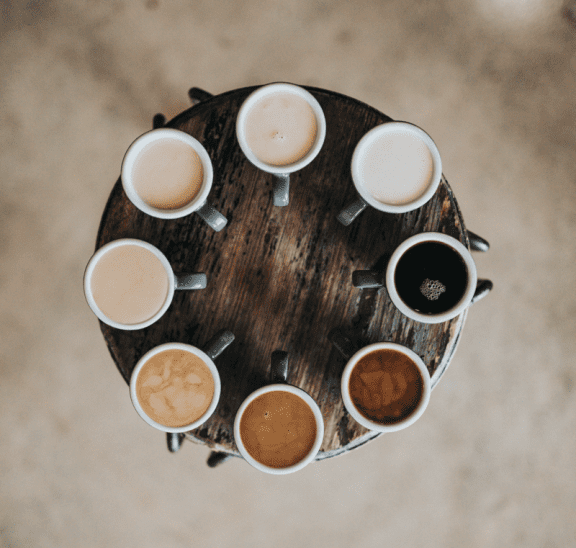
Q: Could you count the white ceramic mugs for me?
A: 8